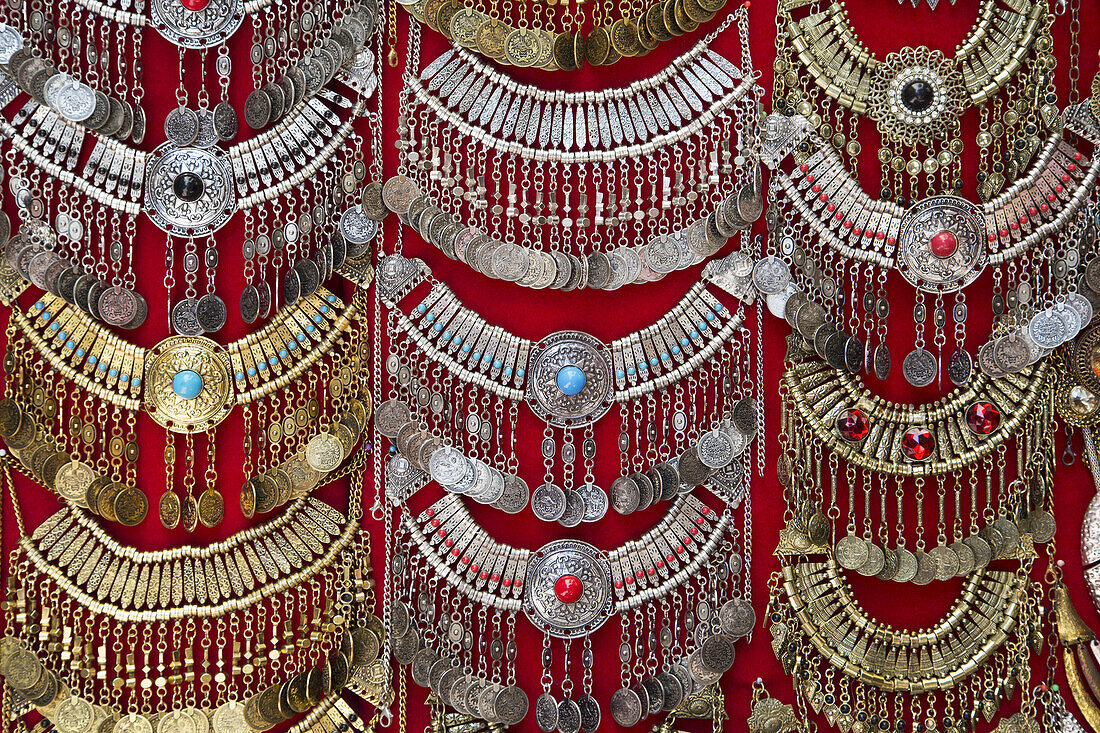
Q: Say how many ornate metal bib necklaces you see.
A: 12